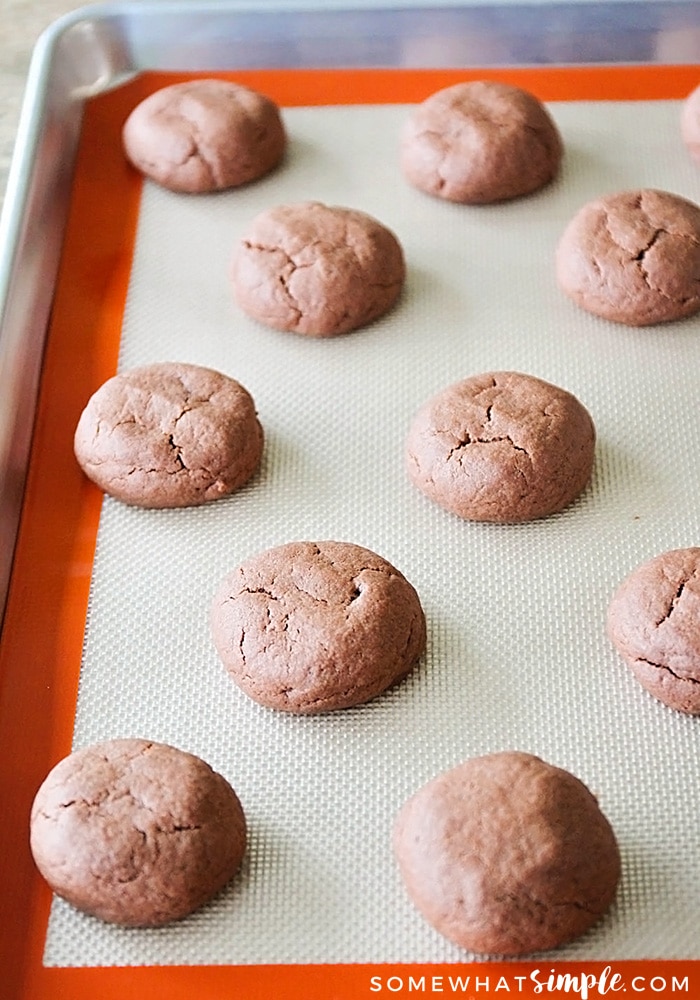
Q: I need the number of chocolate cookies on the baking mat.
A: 11